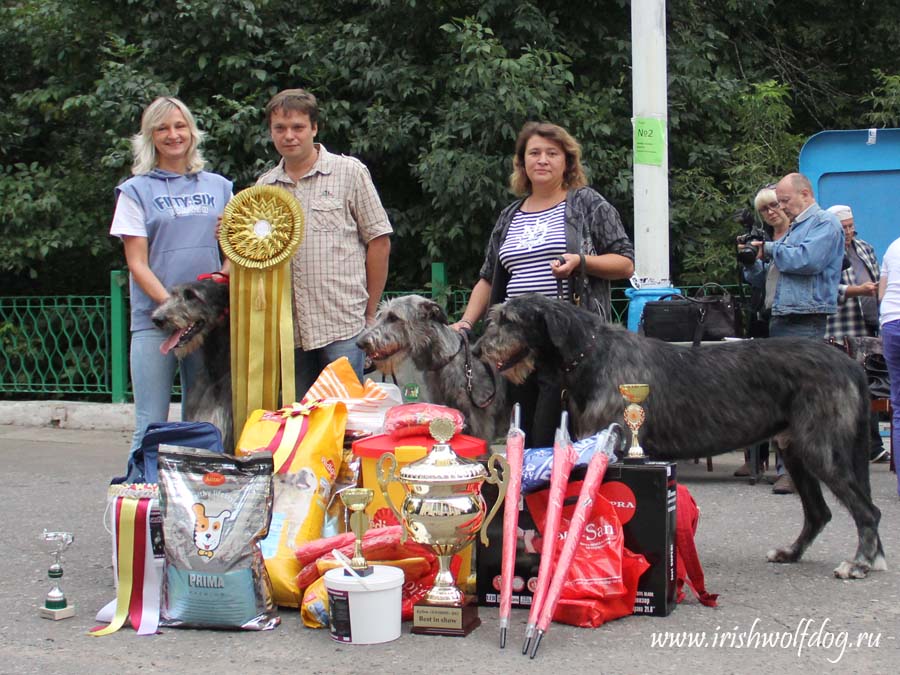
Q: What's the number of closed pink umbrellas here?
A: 3